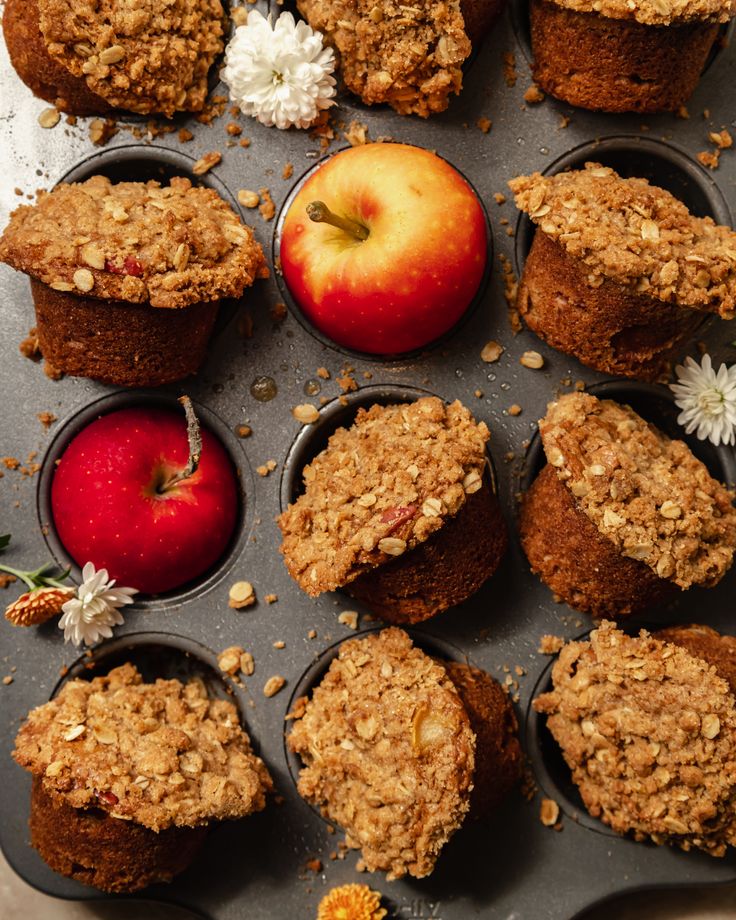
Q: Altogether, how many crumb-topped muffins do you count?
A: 10